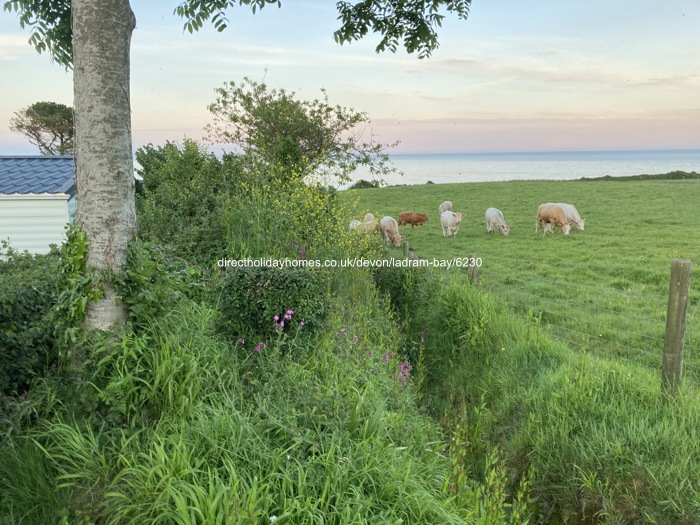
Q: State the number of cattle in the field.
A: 10